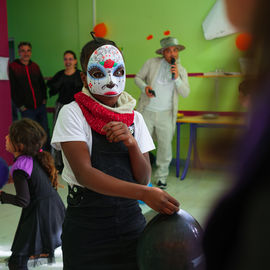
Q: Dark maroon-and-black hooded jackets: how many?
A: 1